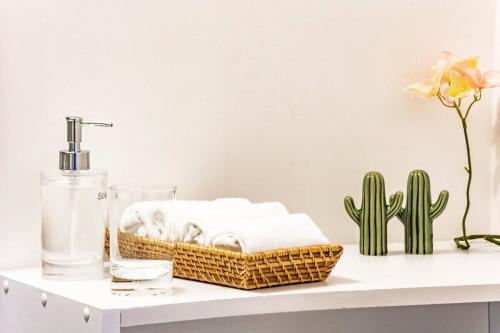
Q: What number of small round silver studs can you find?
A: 3